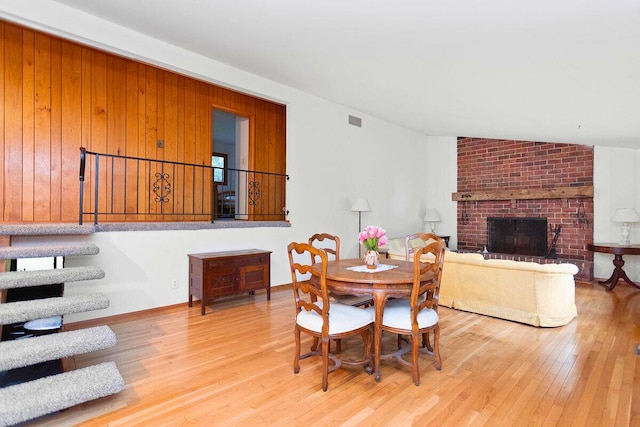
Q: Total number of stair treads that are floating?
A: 5